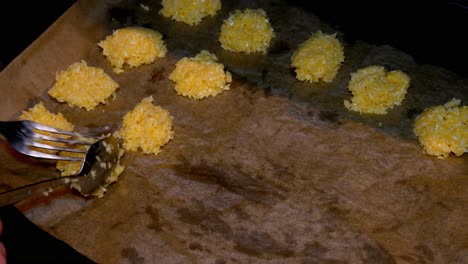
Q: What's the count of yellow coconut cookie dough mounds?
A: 11